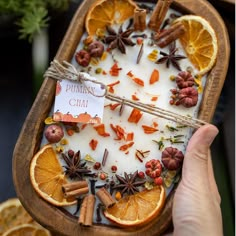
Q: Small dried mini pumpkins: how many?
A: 7